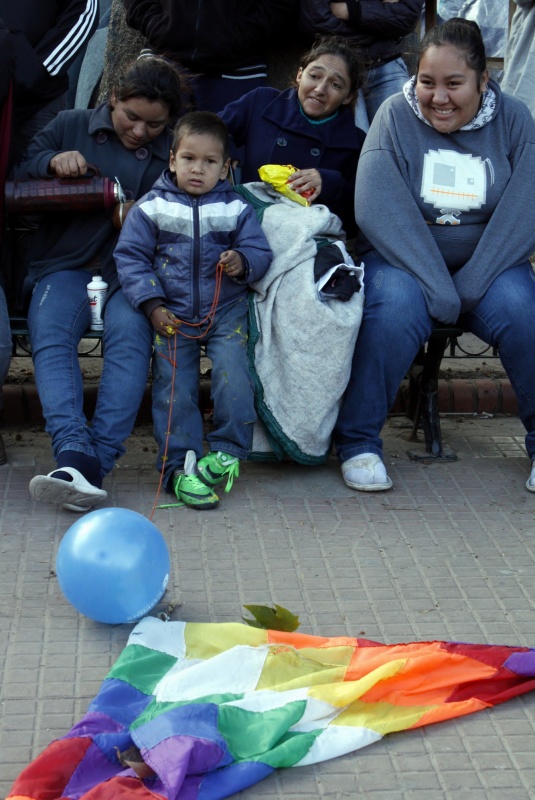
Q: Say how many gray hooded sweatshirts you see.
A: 1